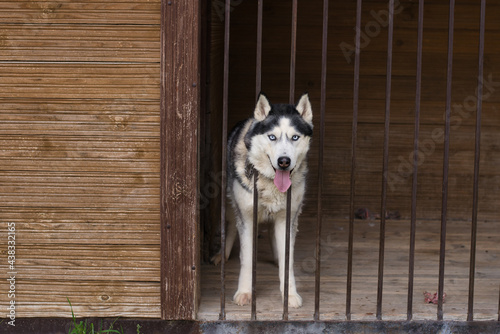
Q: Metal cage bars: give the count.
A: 9